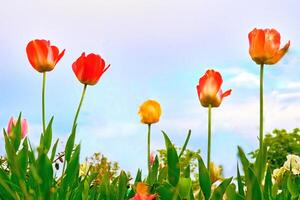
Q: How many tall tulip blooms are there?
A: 5